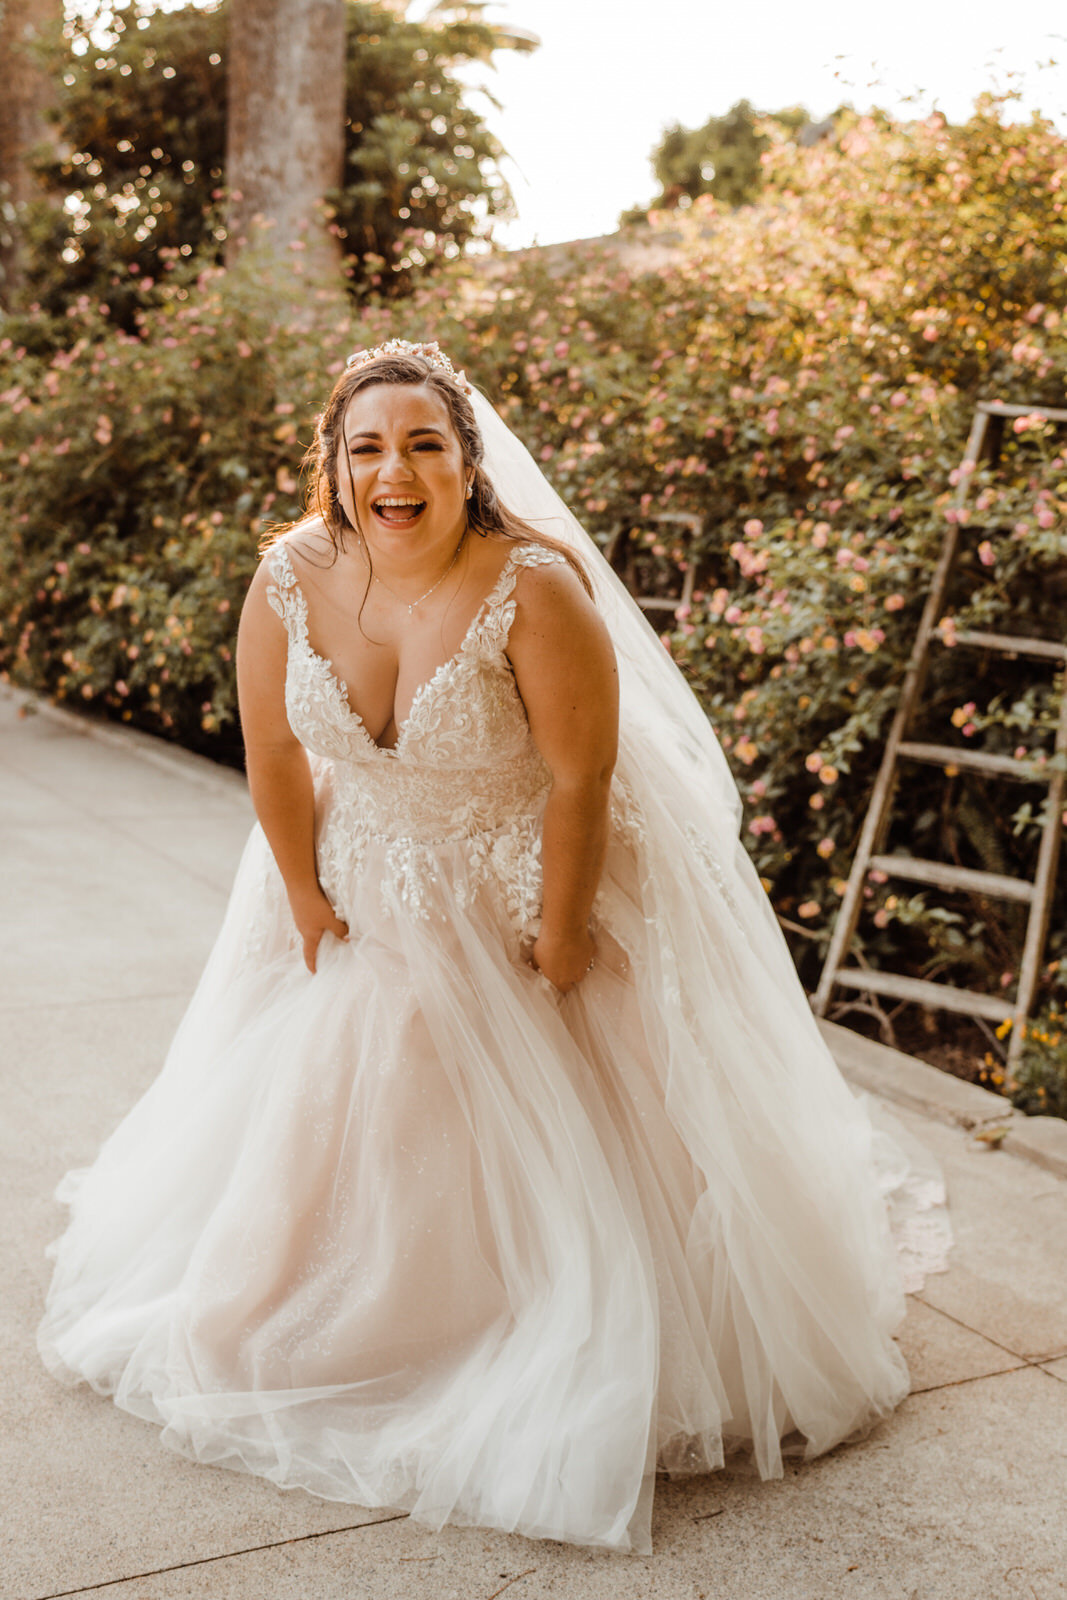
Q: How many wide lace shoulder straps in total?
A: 2